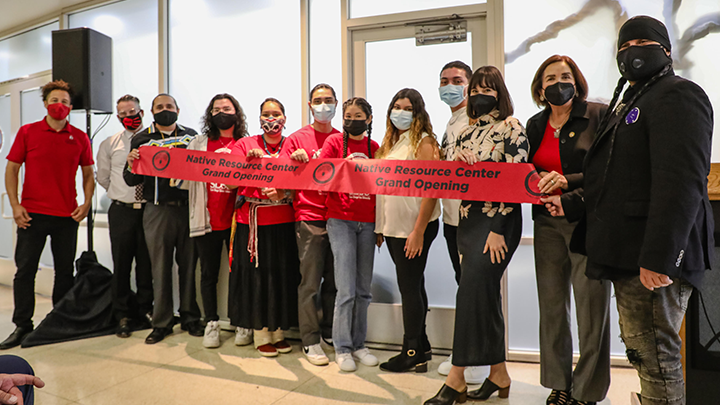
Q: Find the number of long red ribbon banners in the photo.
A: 1